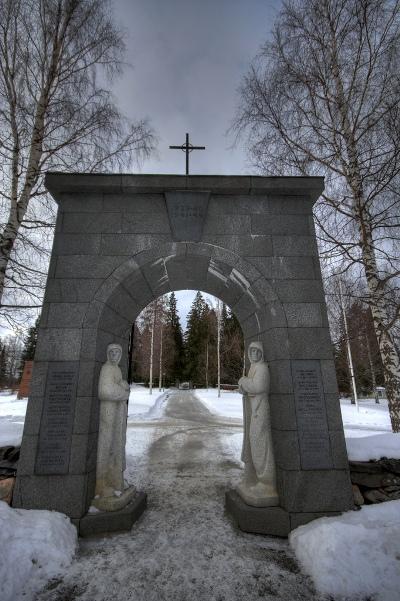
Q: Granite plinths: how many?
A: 2